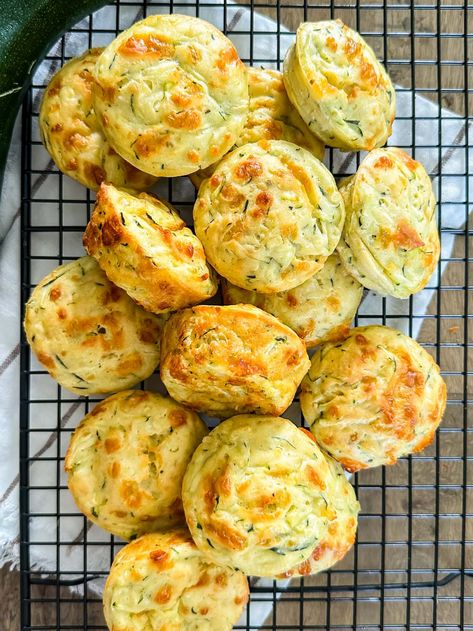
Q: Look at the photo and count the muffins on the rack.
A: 15